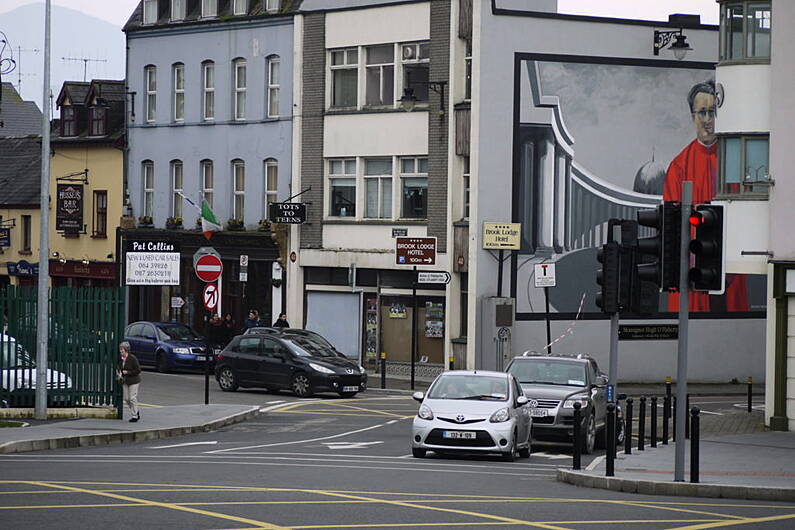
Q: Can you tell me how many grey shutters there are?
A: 1